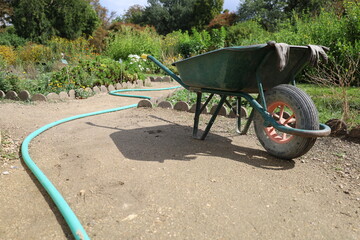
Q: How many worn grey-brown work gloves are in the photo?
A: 2